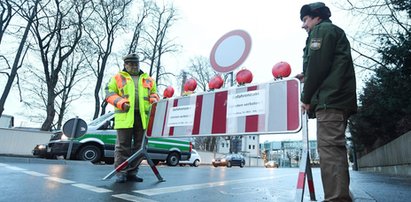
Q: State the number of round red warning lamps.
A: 5